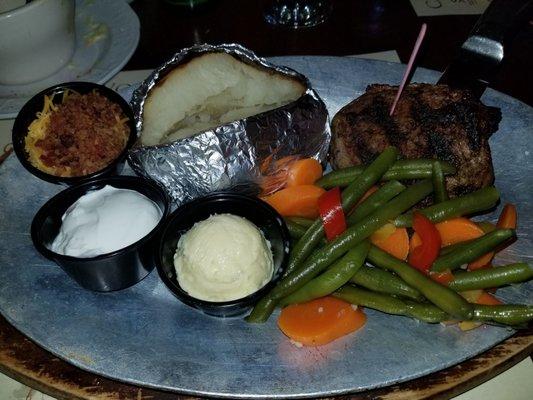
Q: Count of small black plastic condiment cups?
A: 3